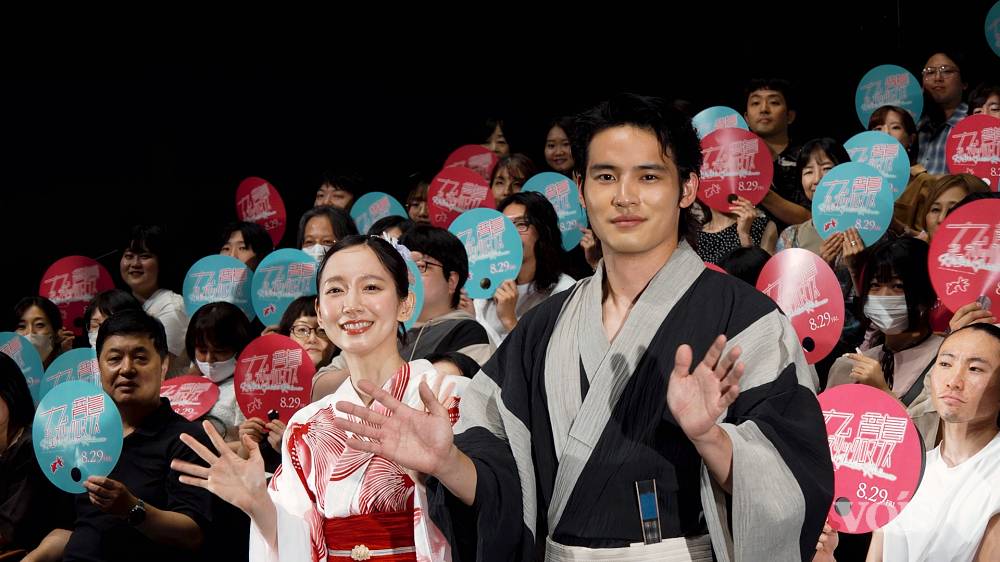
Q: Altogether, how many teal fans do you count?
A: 14